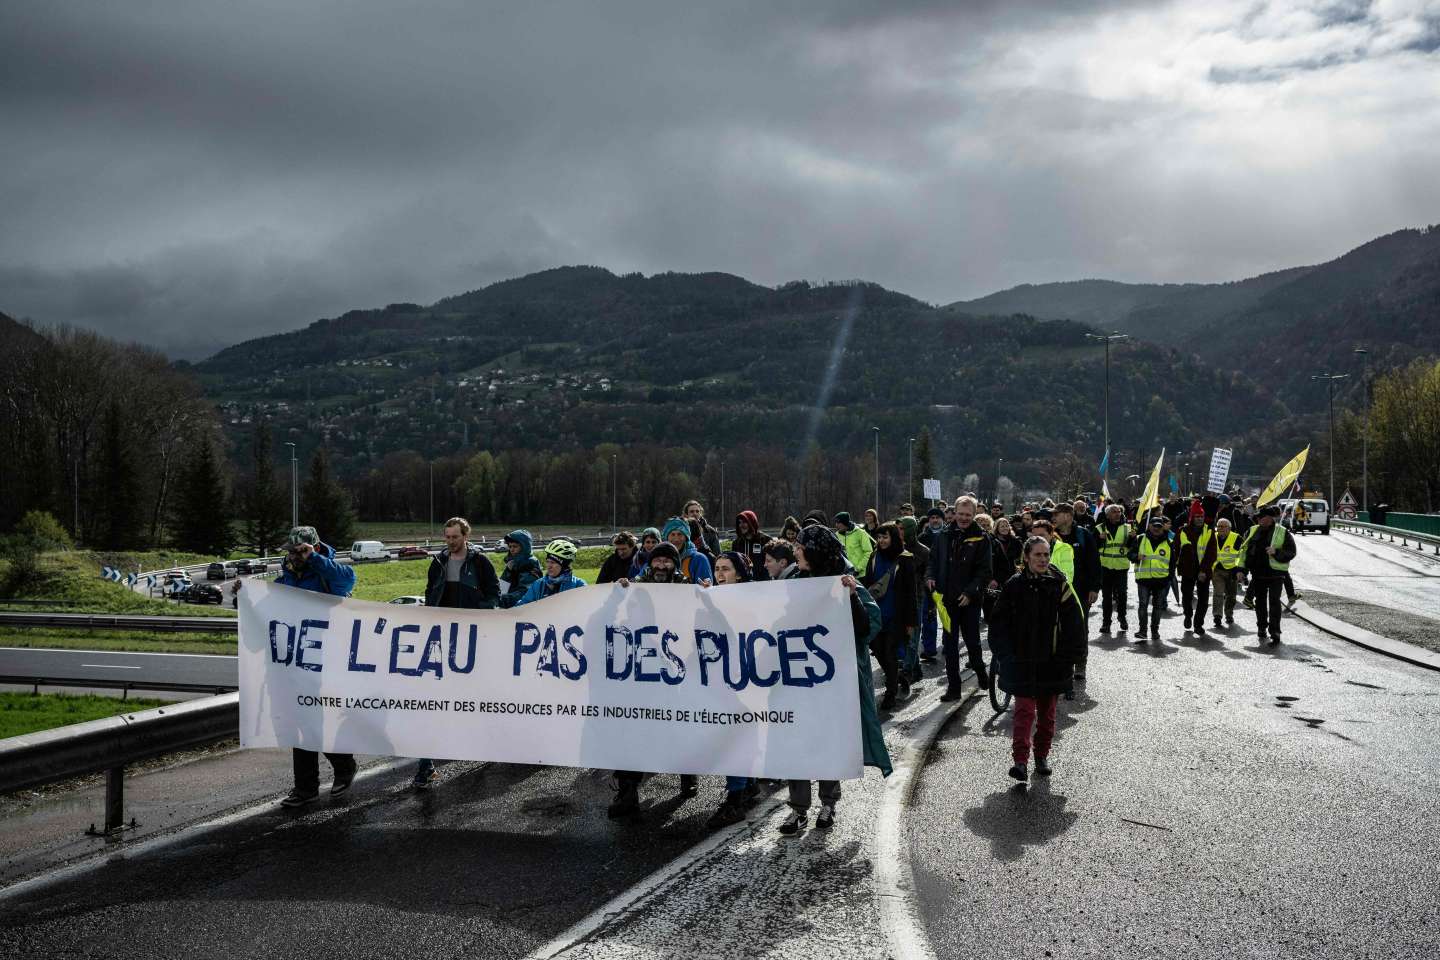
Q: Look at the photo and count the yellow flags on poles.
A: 2